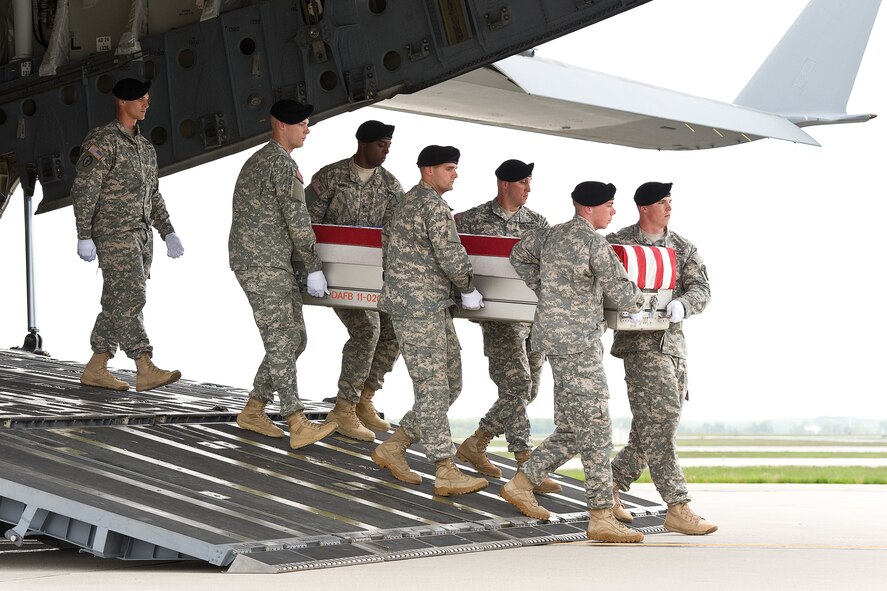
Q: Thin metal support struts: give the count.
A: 1